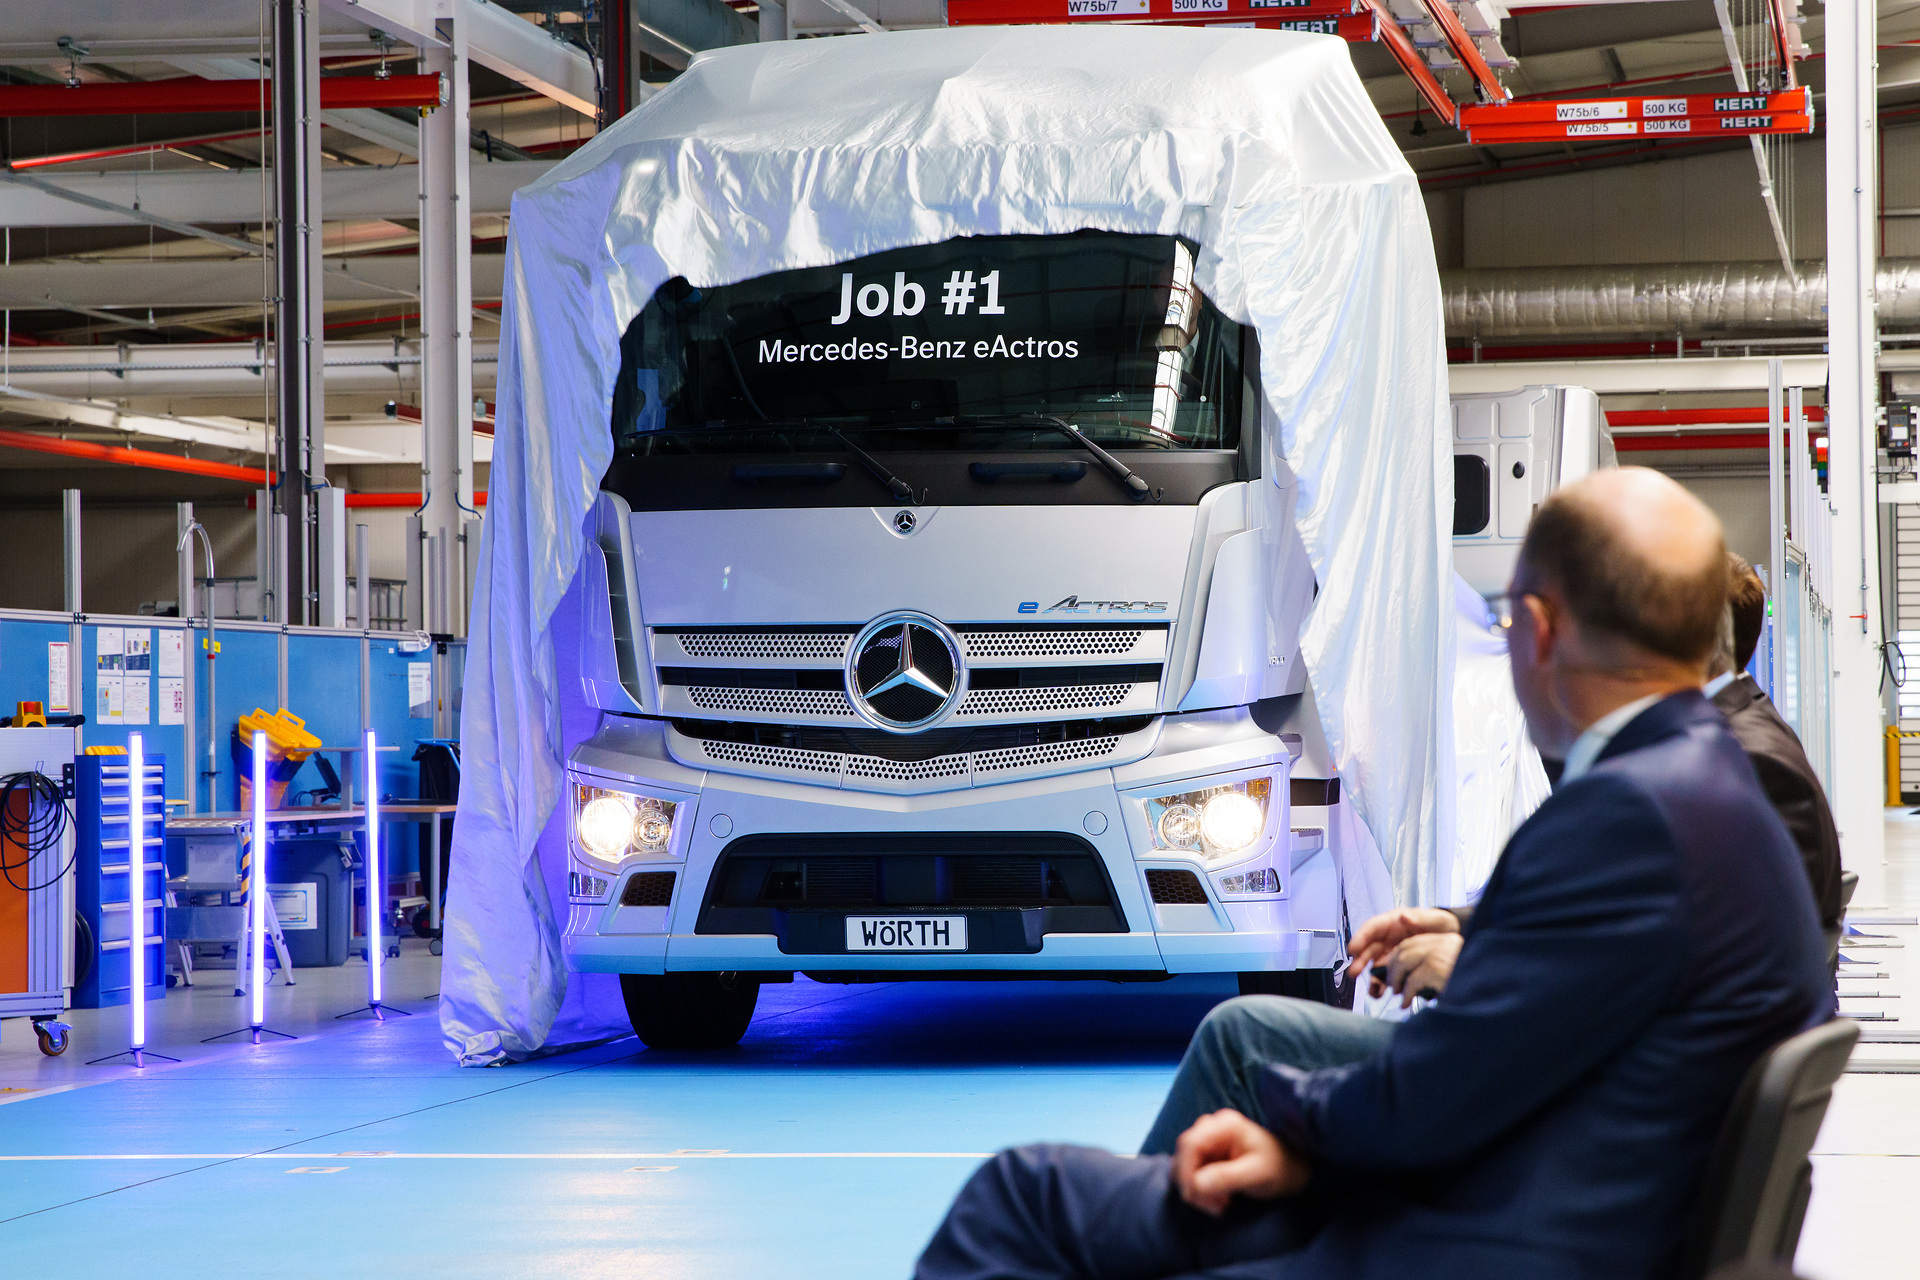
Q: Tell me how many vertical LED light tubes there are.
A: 3